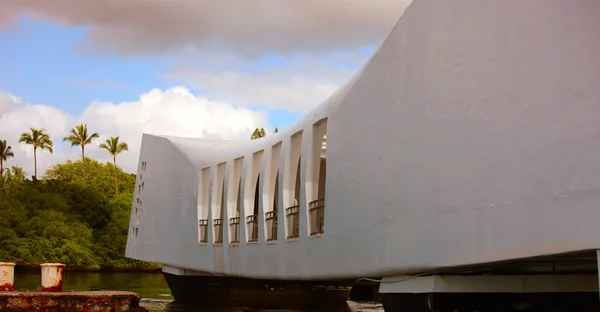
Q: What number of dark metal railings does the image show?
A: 7